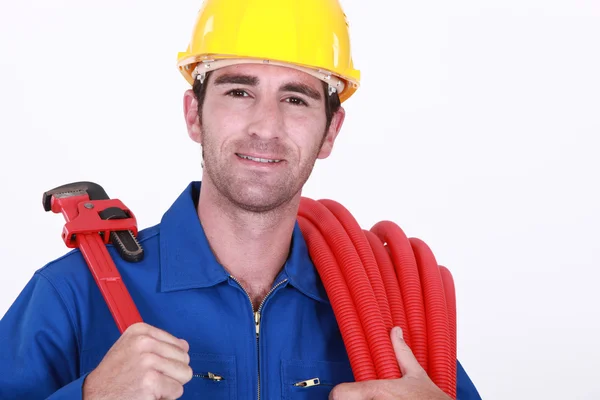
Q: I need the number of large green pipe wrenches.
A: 0